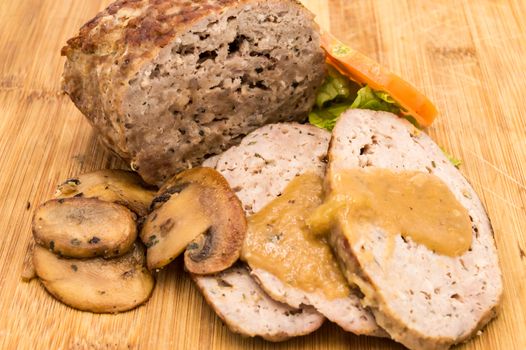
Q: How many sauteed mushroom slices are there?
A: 4